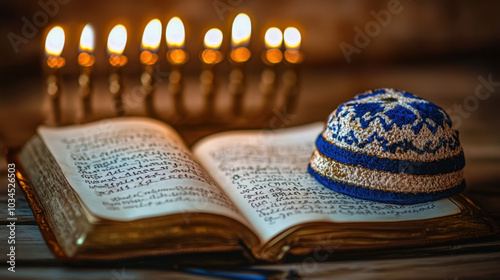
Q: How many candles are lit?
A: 9